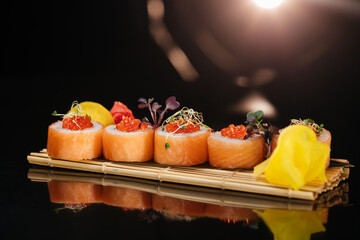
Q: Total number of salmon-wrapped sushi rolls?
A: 5